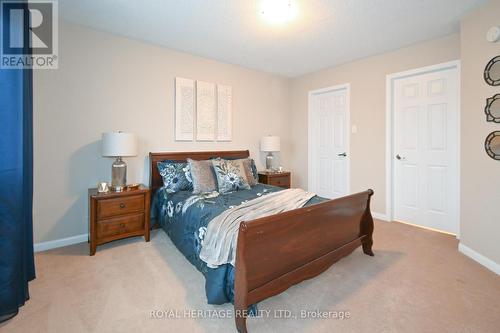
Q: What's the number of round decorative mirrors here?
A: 3